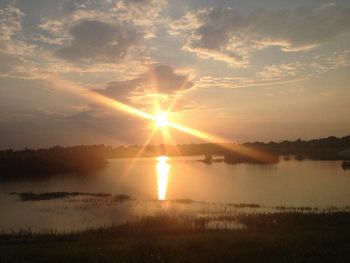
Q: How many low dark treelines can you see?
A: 1